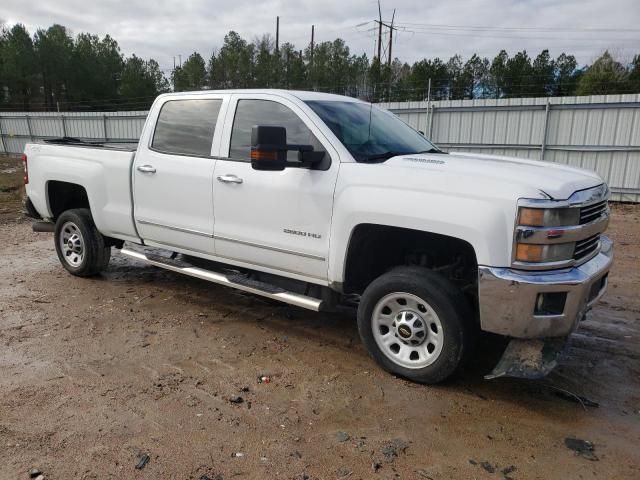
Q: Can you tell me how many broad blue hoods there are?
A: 0